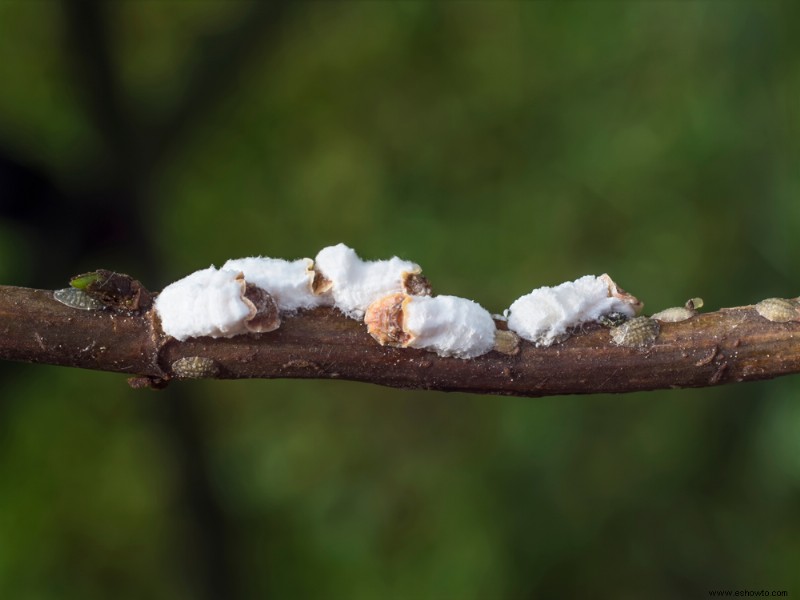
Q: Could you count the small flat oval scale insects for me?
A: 6